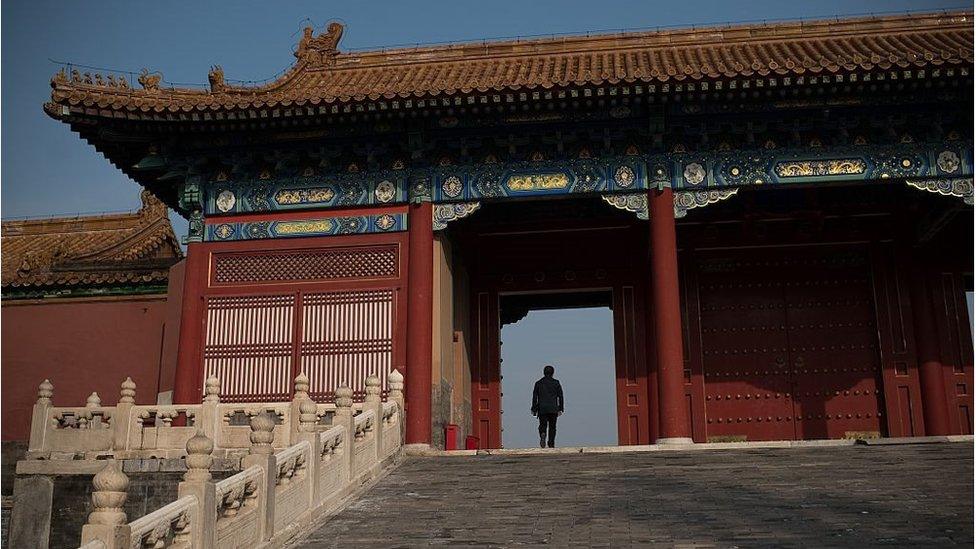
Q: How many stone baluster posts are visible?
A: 12